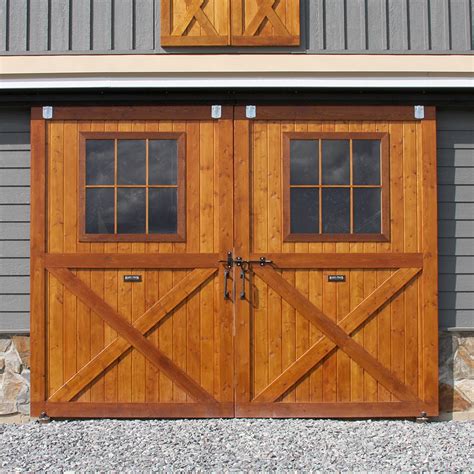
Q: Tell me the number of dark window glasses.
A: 12